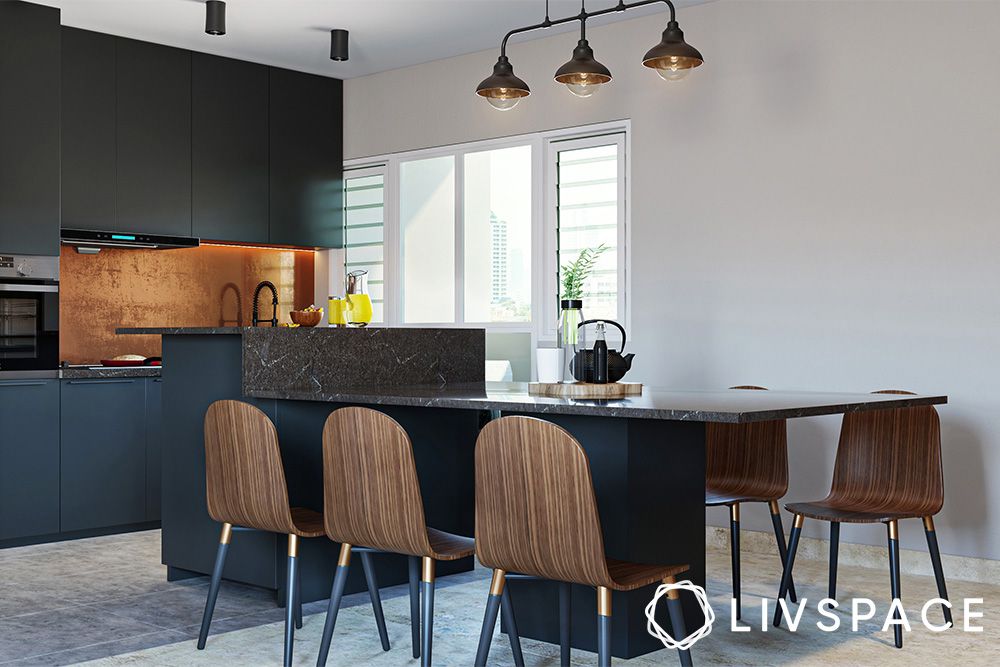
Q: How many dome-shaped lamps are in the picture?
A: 3